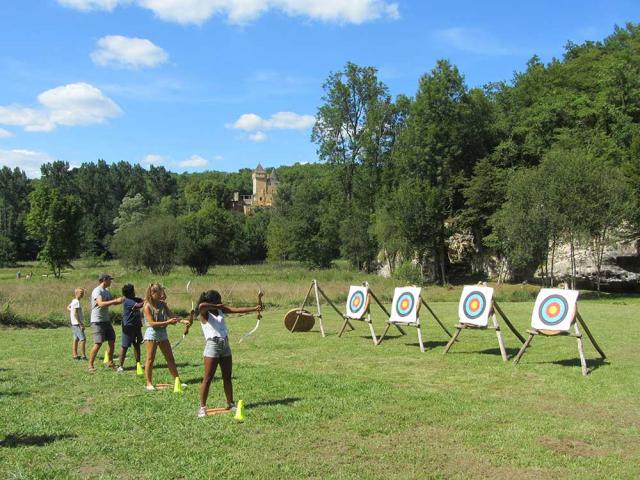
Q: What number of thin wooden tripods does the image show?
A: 5